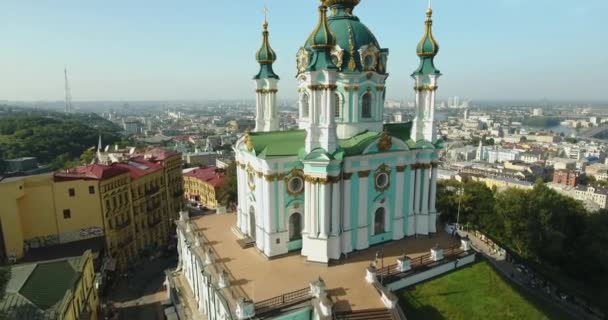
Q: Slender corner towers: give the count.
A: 3